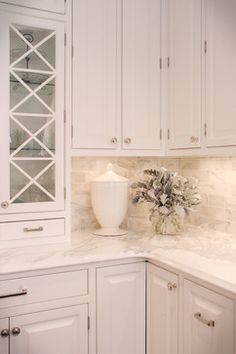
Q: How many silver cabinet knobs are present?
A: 7